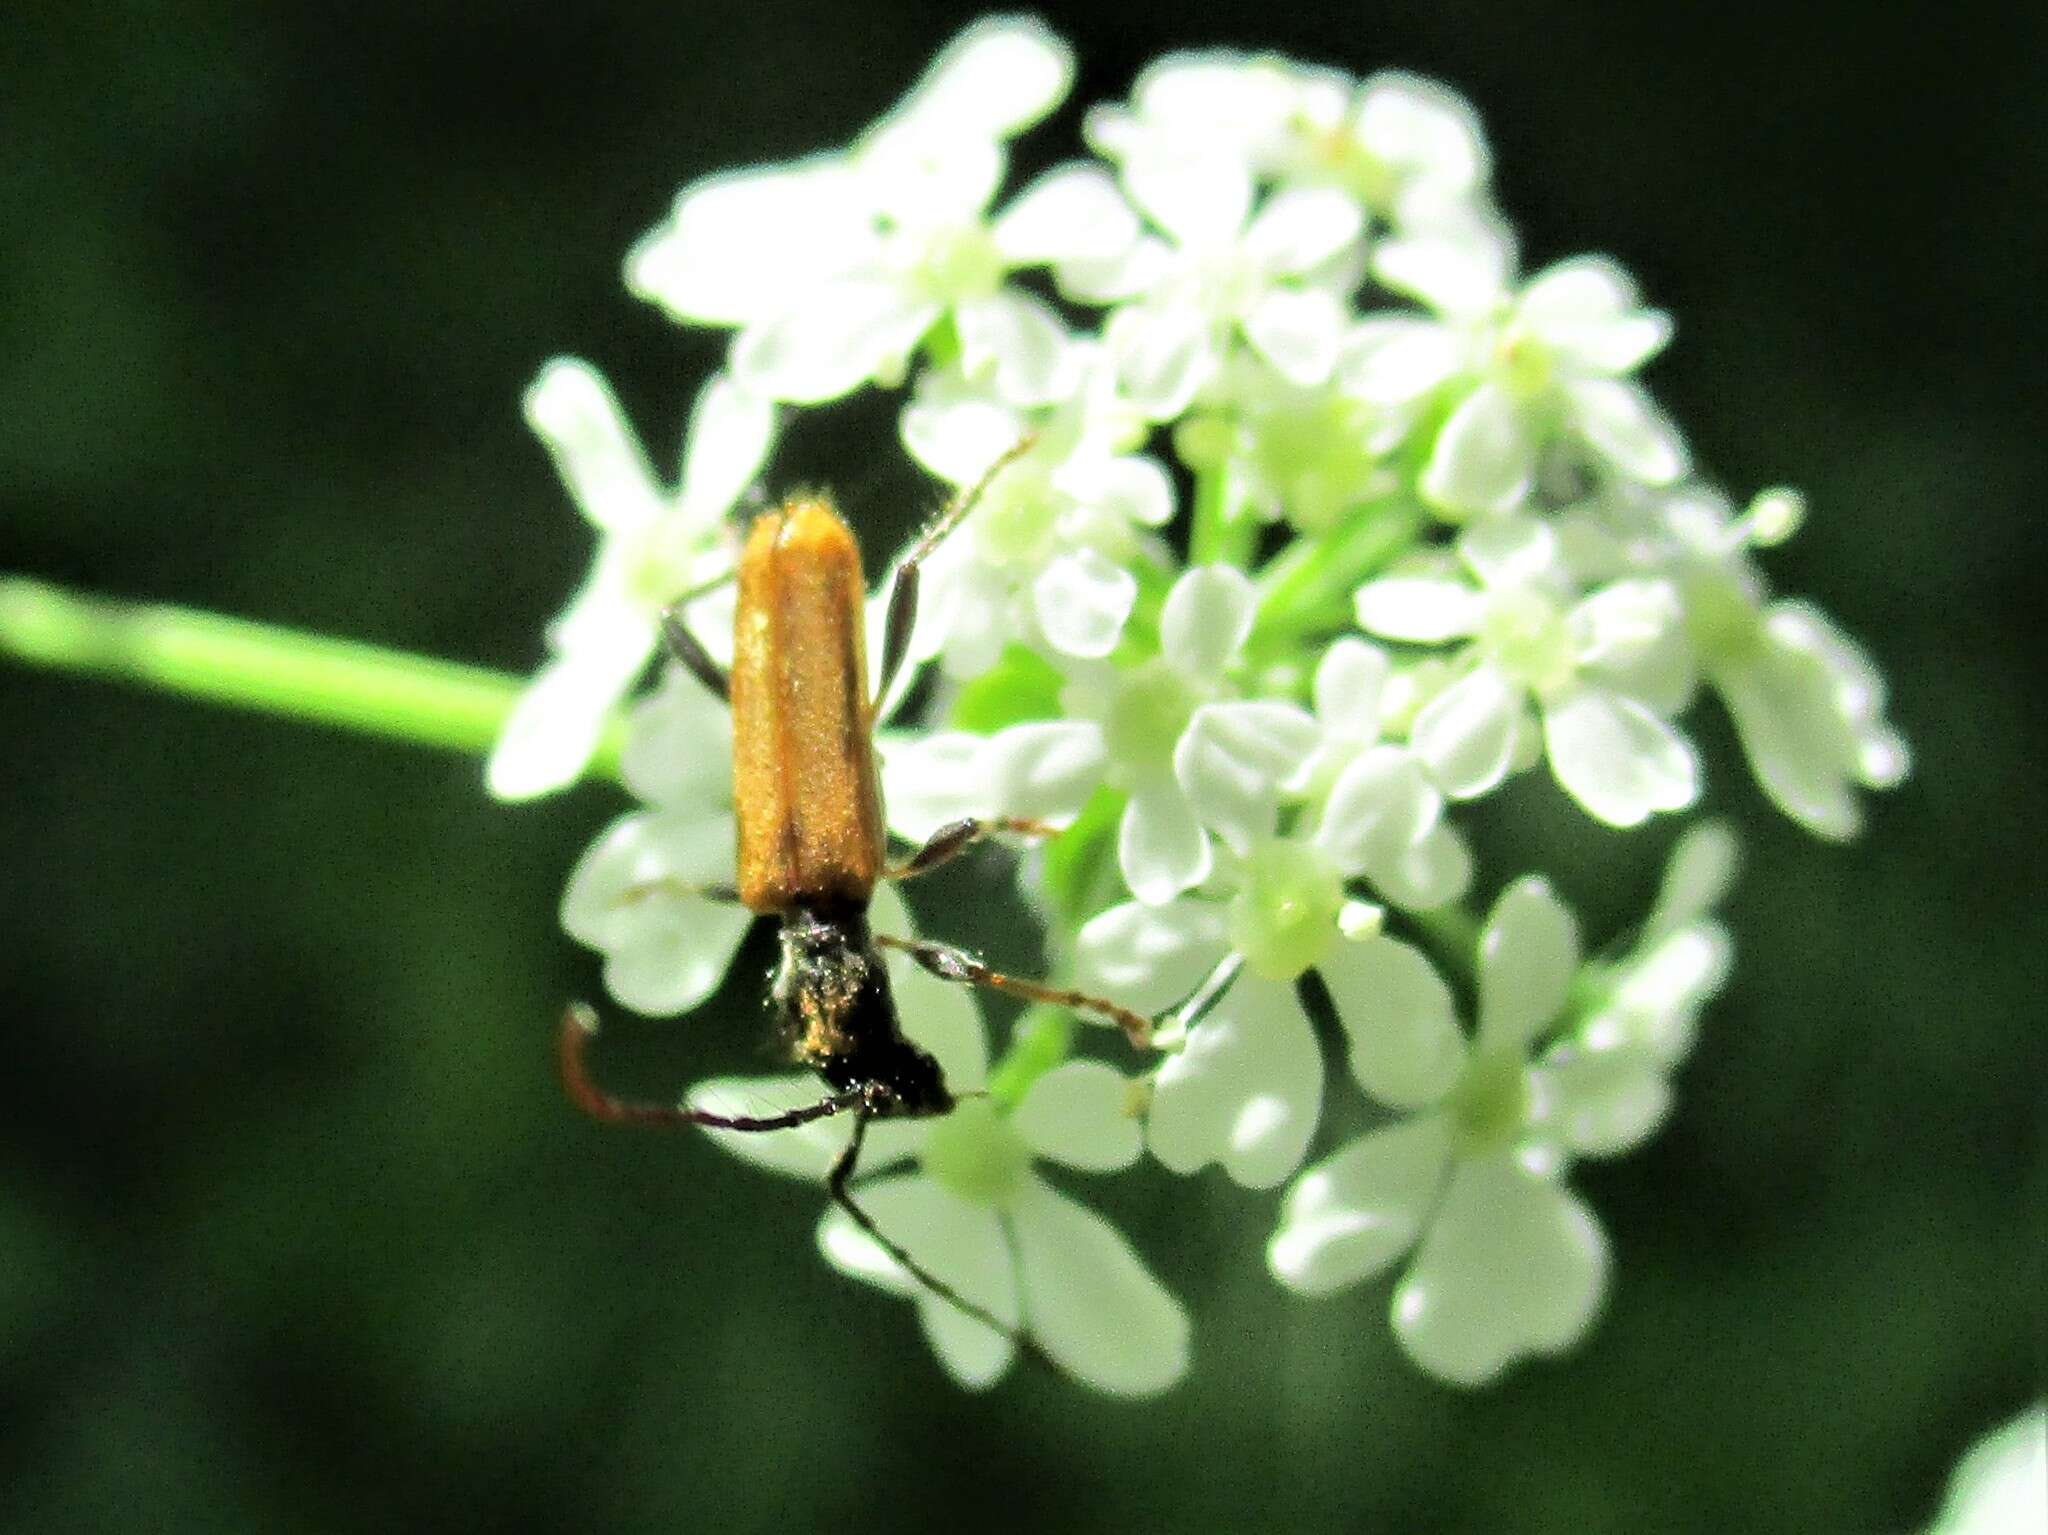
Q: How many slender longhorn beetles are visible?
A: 1